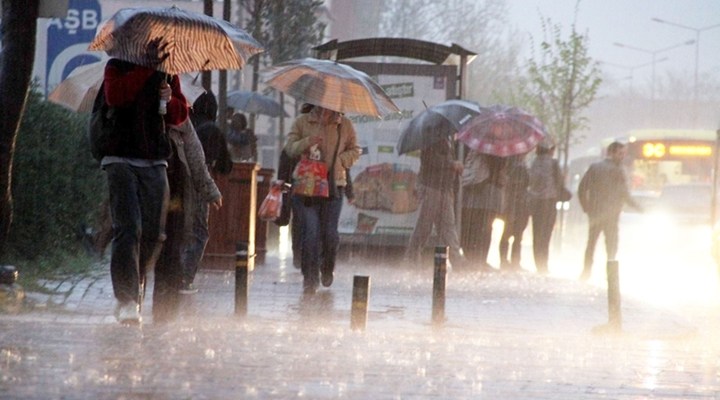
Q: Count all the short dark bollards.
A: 4